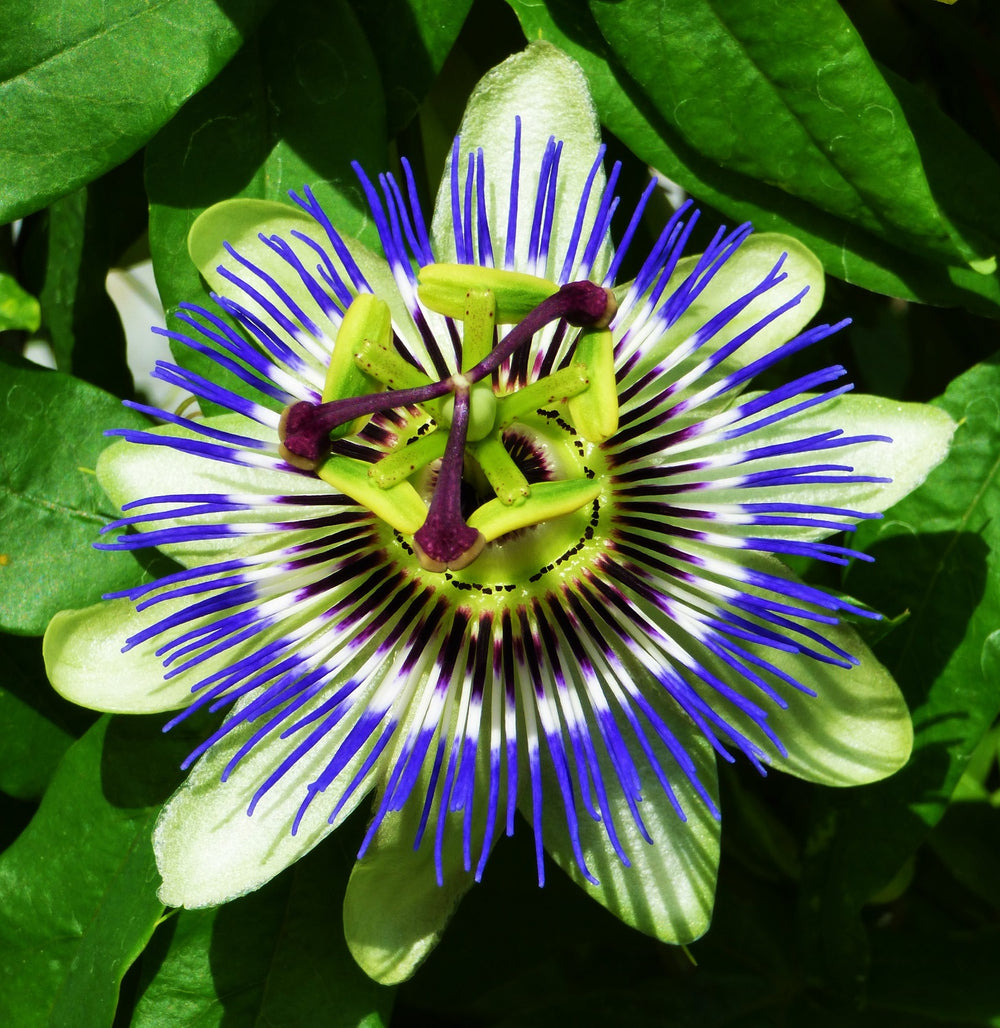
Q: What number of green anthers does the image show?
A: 5